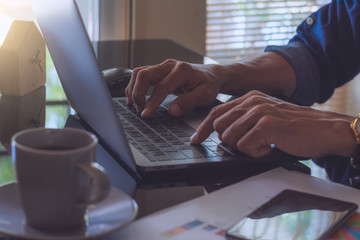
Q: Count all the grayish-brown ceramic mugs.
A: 1